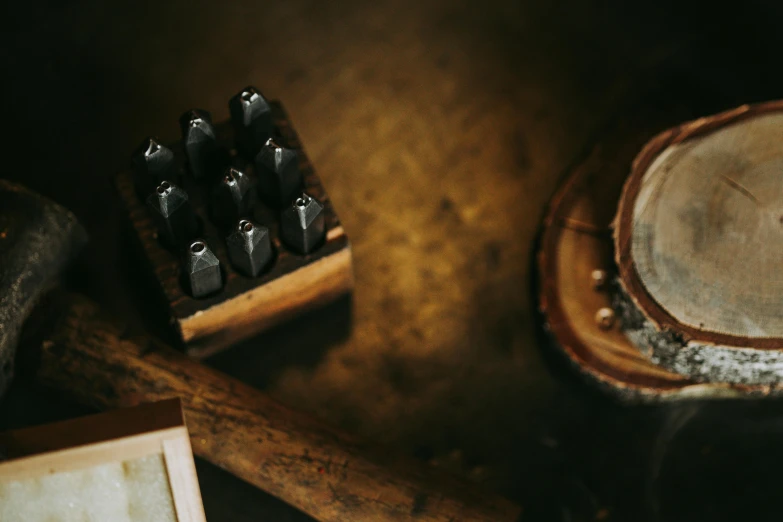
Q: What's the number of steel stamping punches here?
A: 9